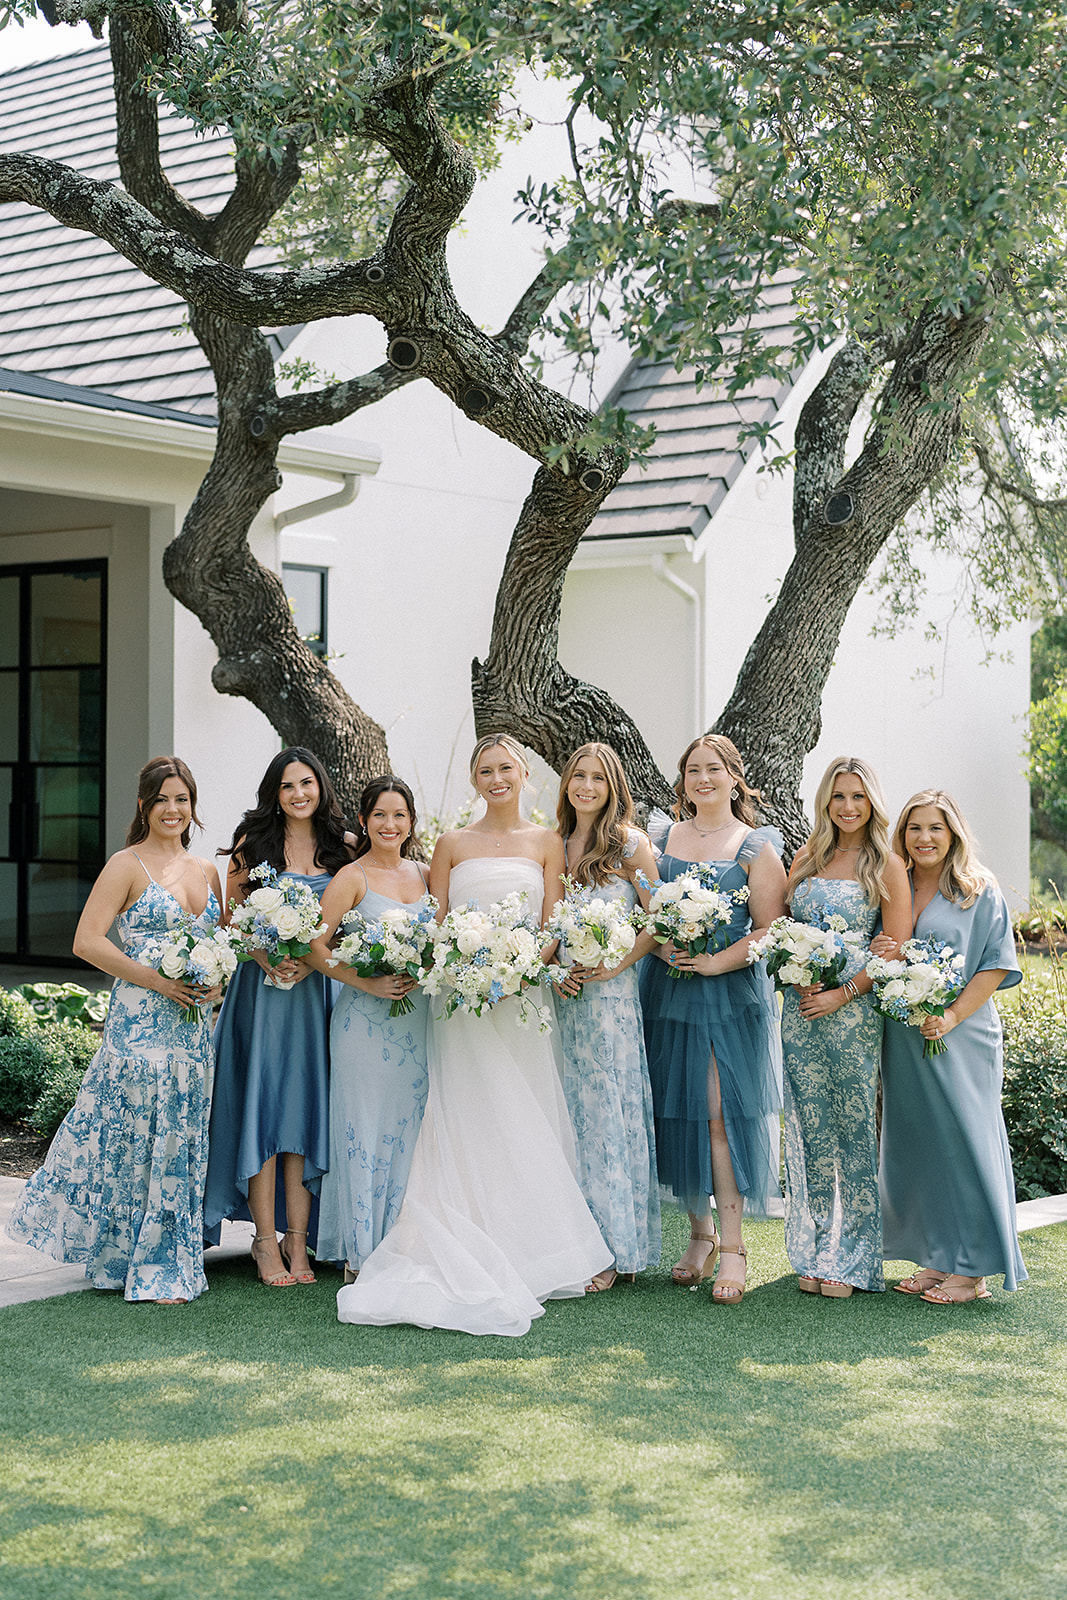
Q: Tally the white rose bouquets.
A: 8